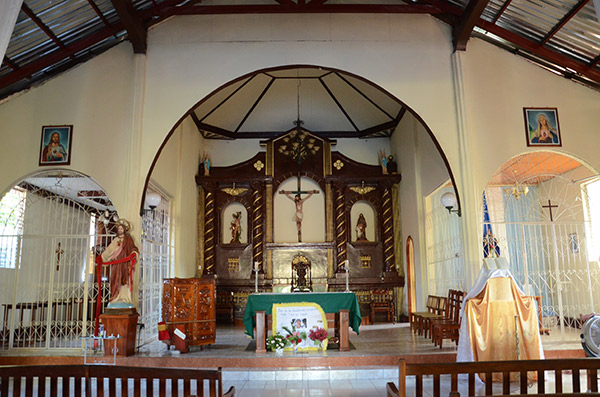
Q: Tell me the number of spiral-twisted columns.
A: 4